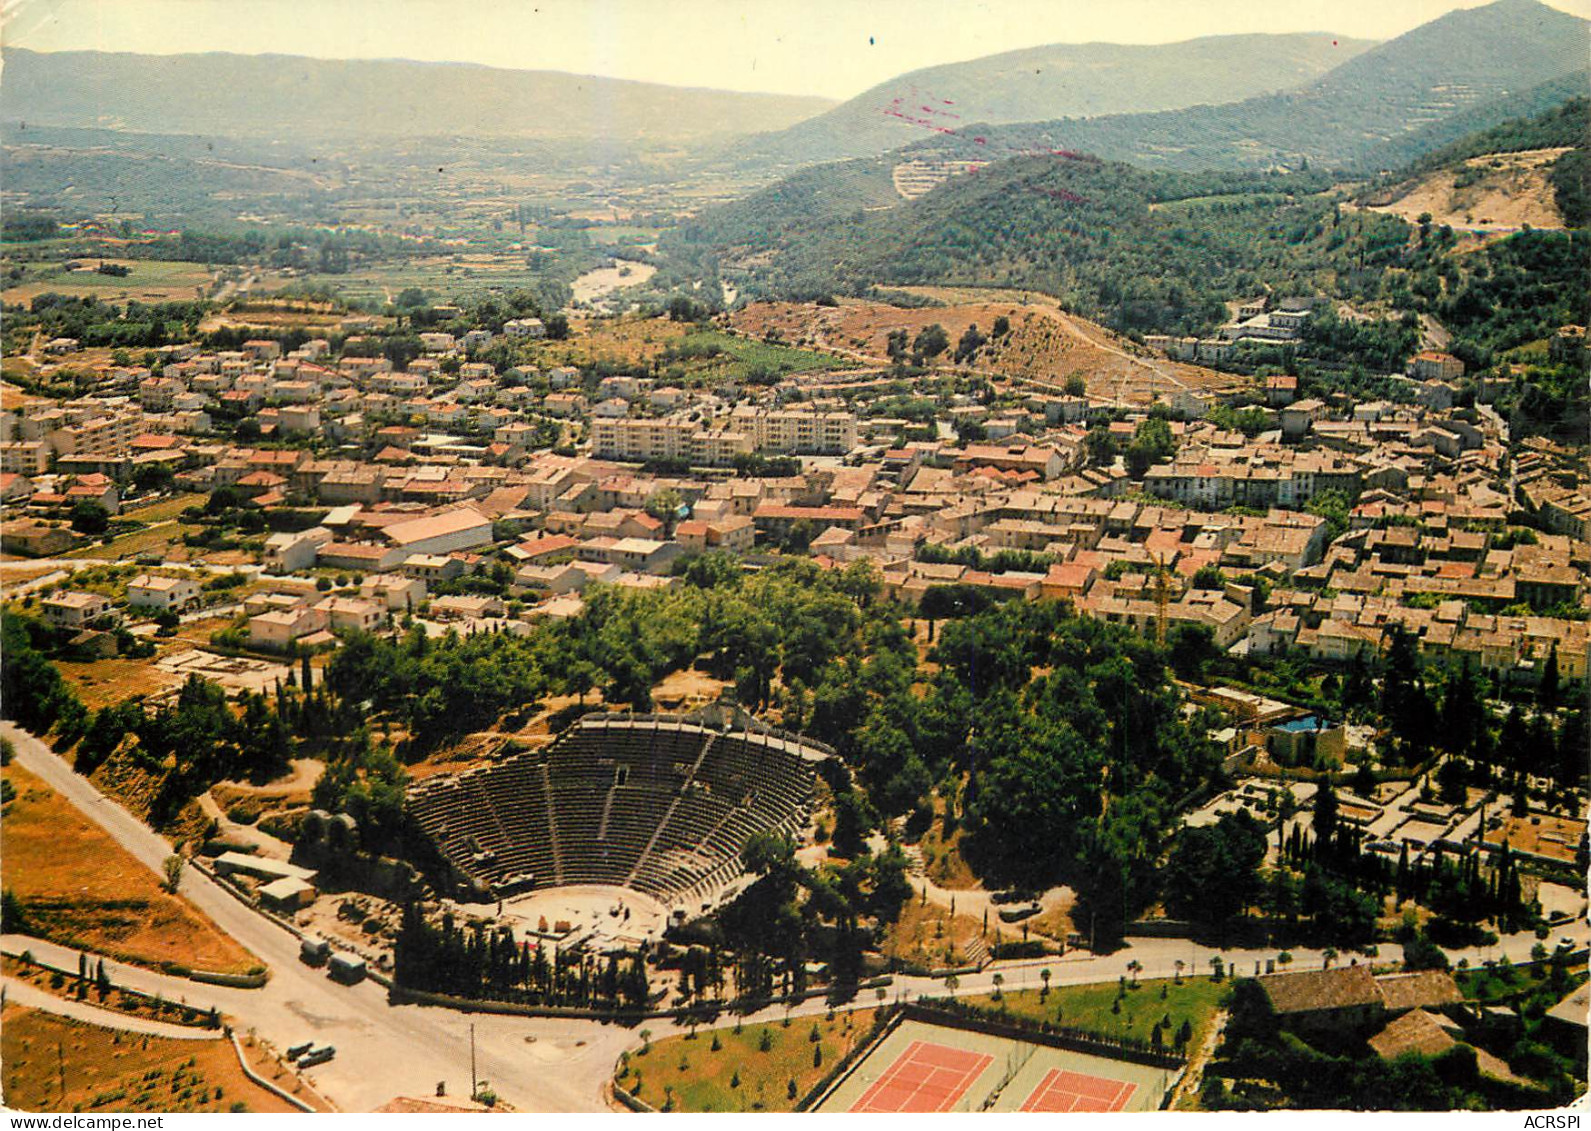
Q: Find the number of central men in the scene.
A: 0